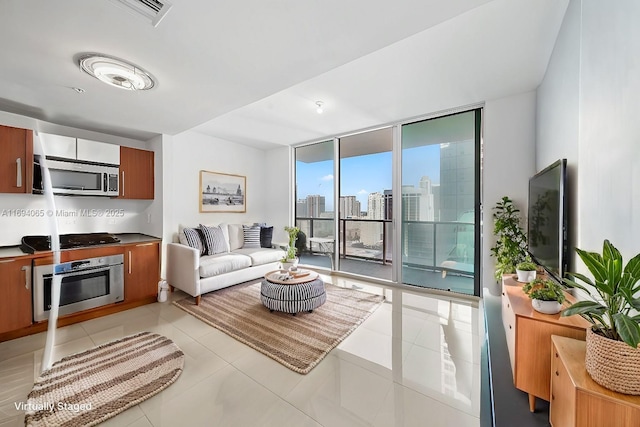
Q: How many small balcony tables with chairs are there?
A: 1